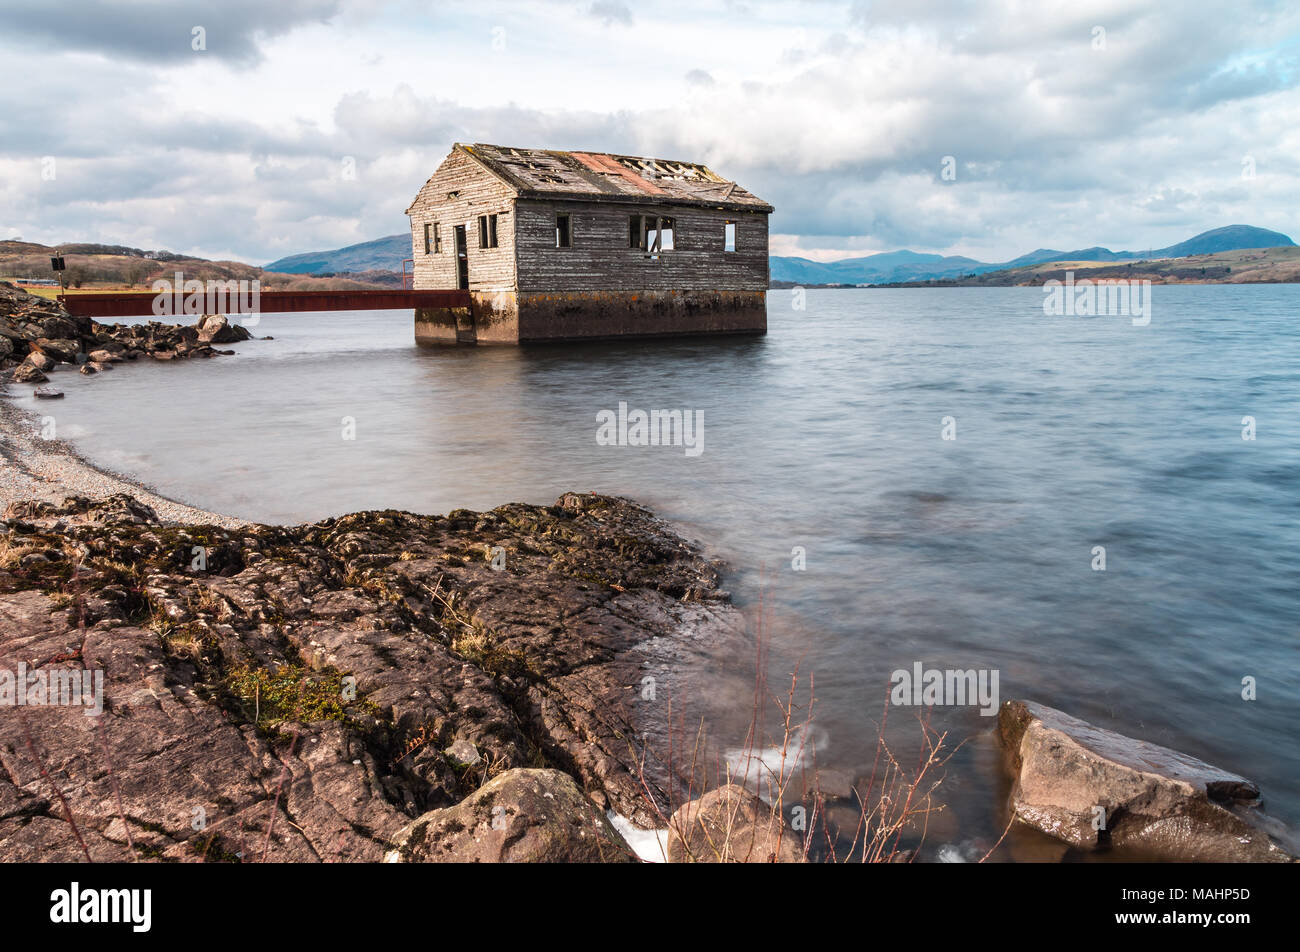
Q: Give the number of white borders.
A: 0